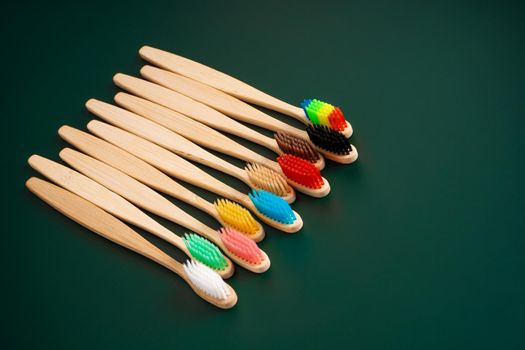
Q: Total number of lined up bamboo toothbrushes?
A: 10